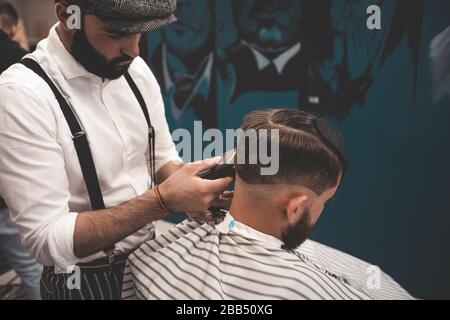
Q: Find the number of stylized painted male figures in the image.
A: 3